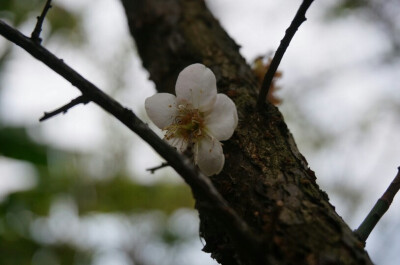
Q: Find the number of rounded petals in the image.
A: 5